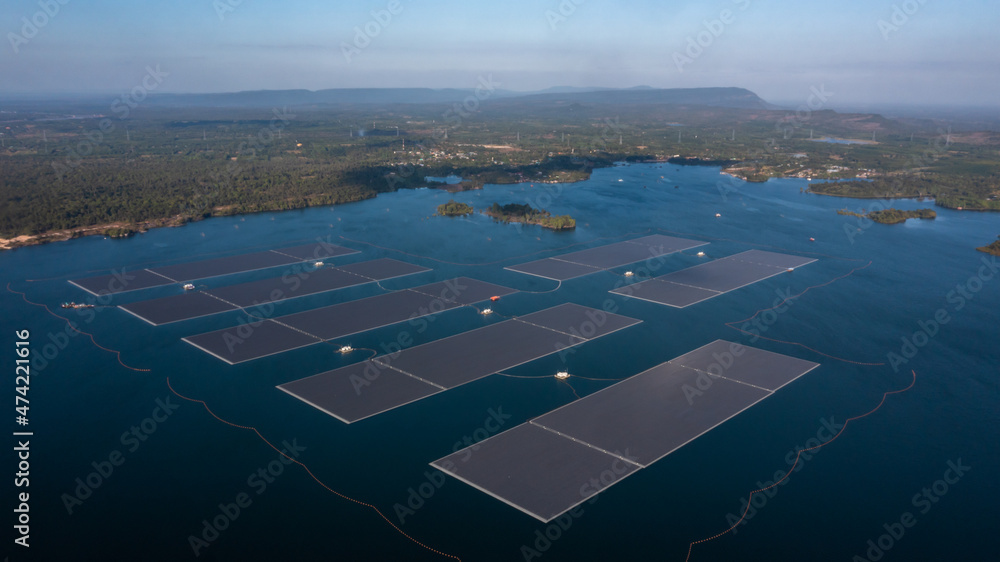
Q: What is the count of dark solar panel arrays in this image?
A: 7